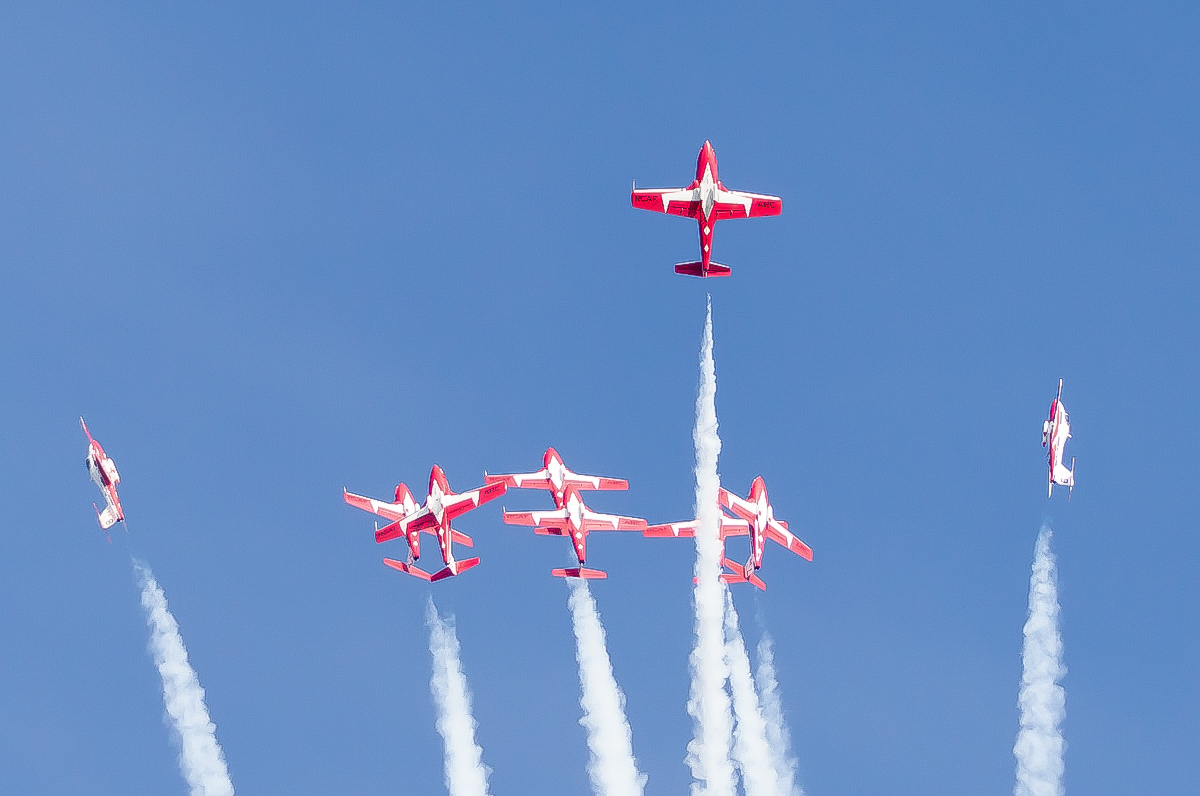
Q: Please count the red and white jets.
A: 9